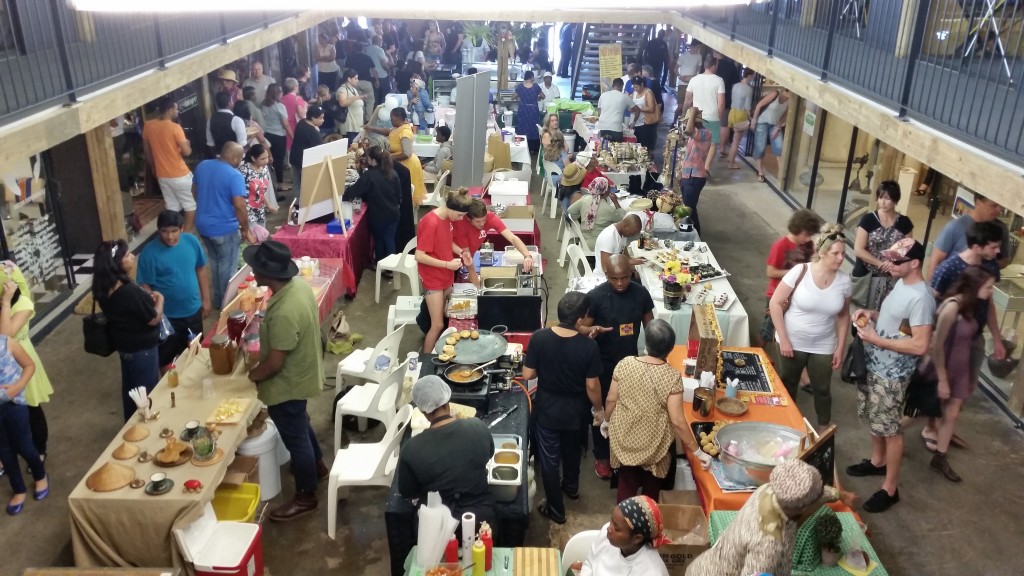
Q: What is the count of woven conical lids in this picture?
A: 3